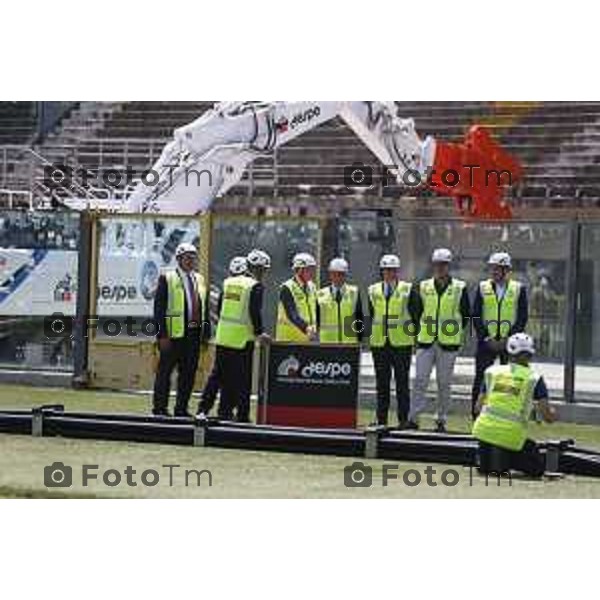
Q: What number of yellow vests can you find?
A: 8